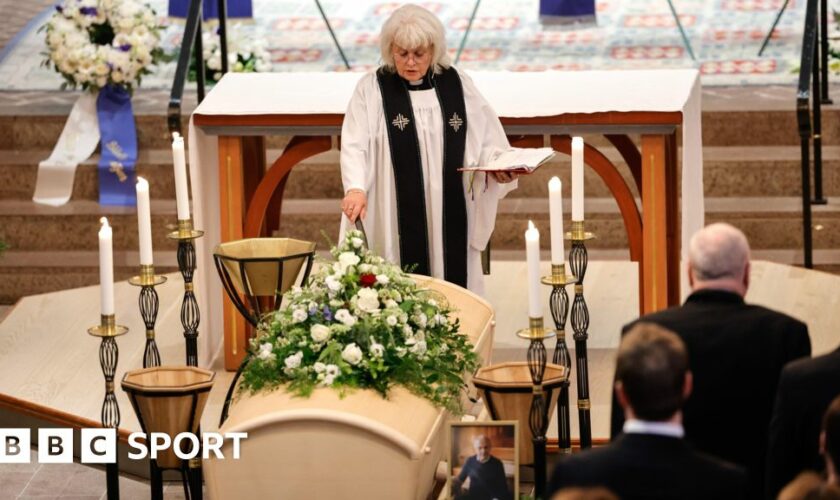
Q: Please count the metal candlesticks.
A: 6